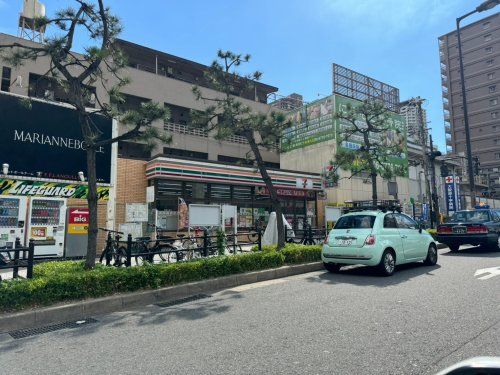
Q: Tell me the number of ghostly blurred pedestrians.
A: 0